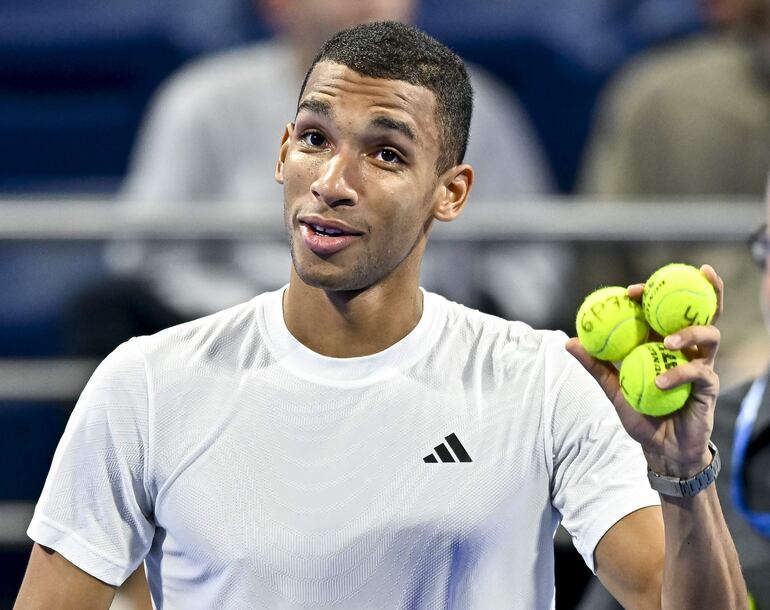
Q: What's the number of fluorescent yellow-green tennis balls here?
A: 3